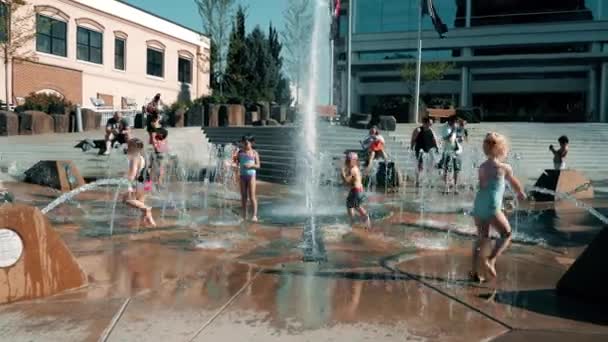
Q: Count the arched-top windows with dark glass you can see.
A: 5